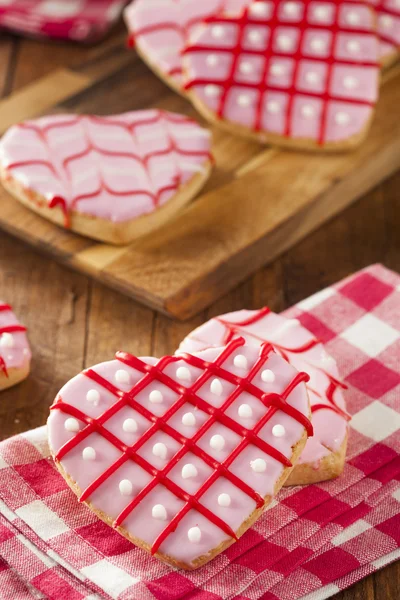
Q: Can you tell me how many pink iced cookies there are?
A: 7